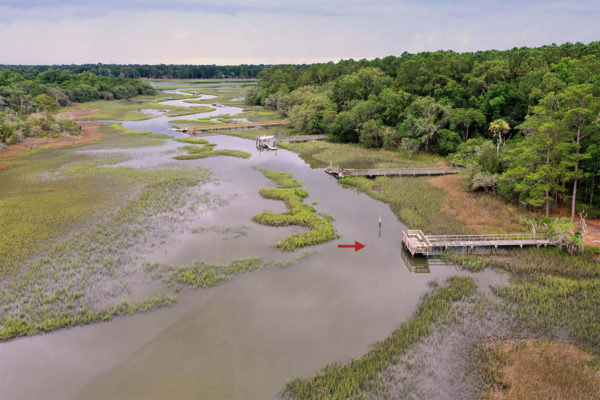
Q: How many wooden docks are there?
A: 4